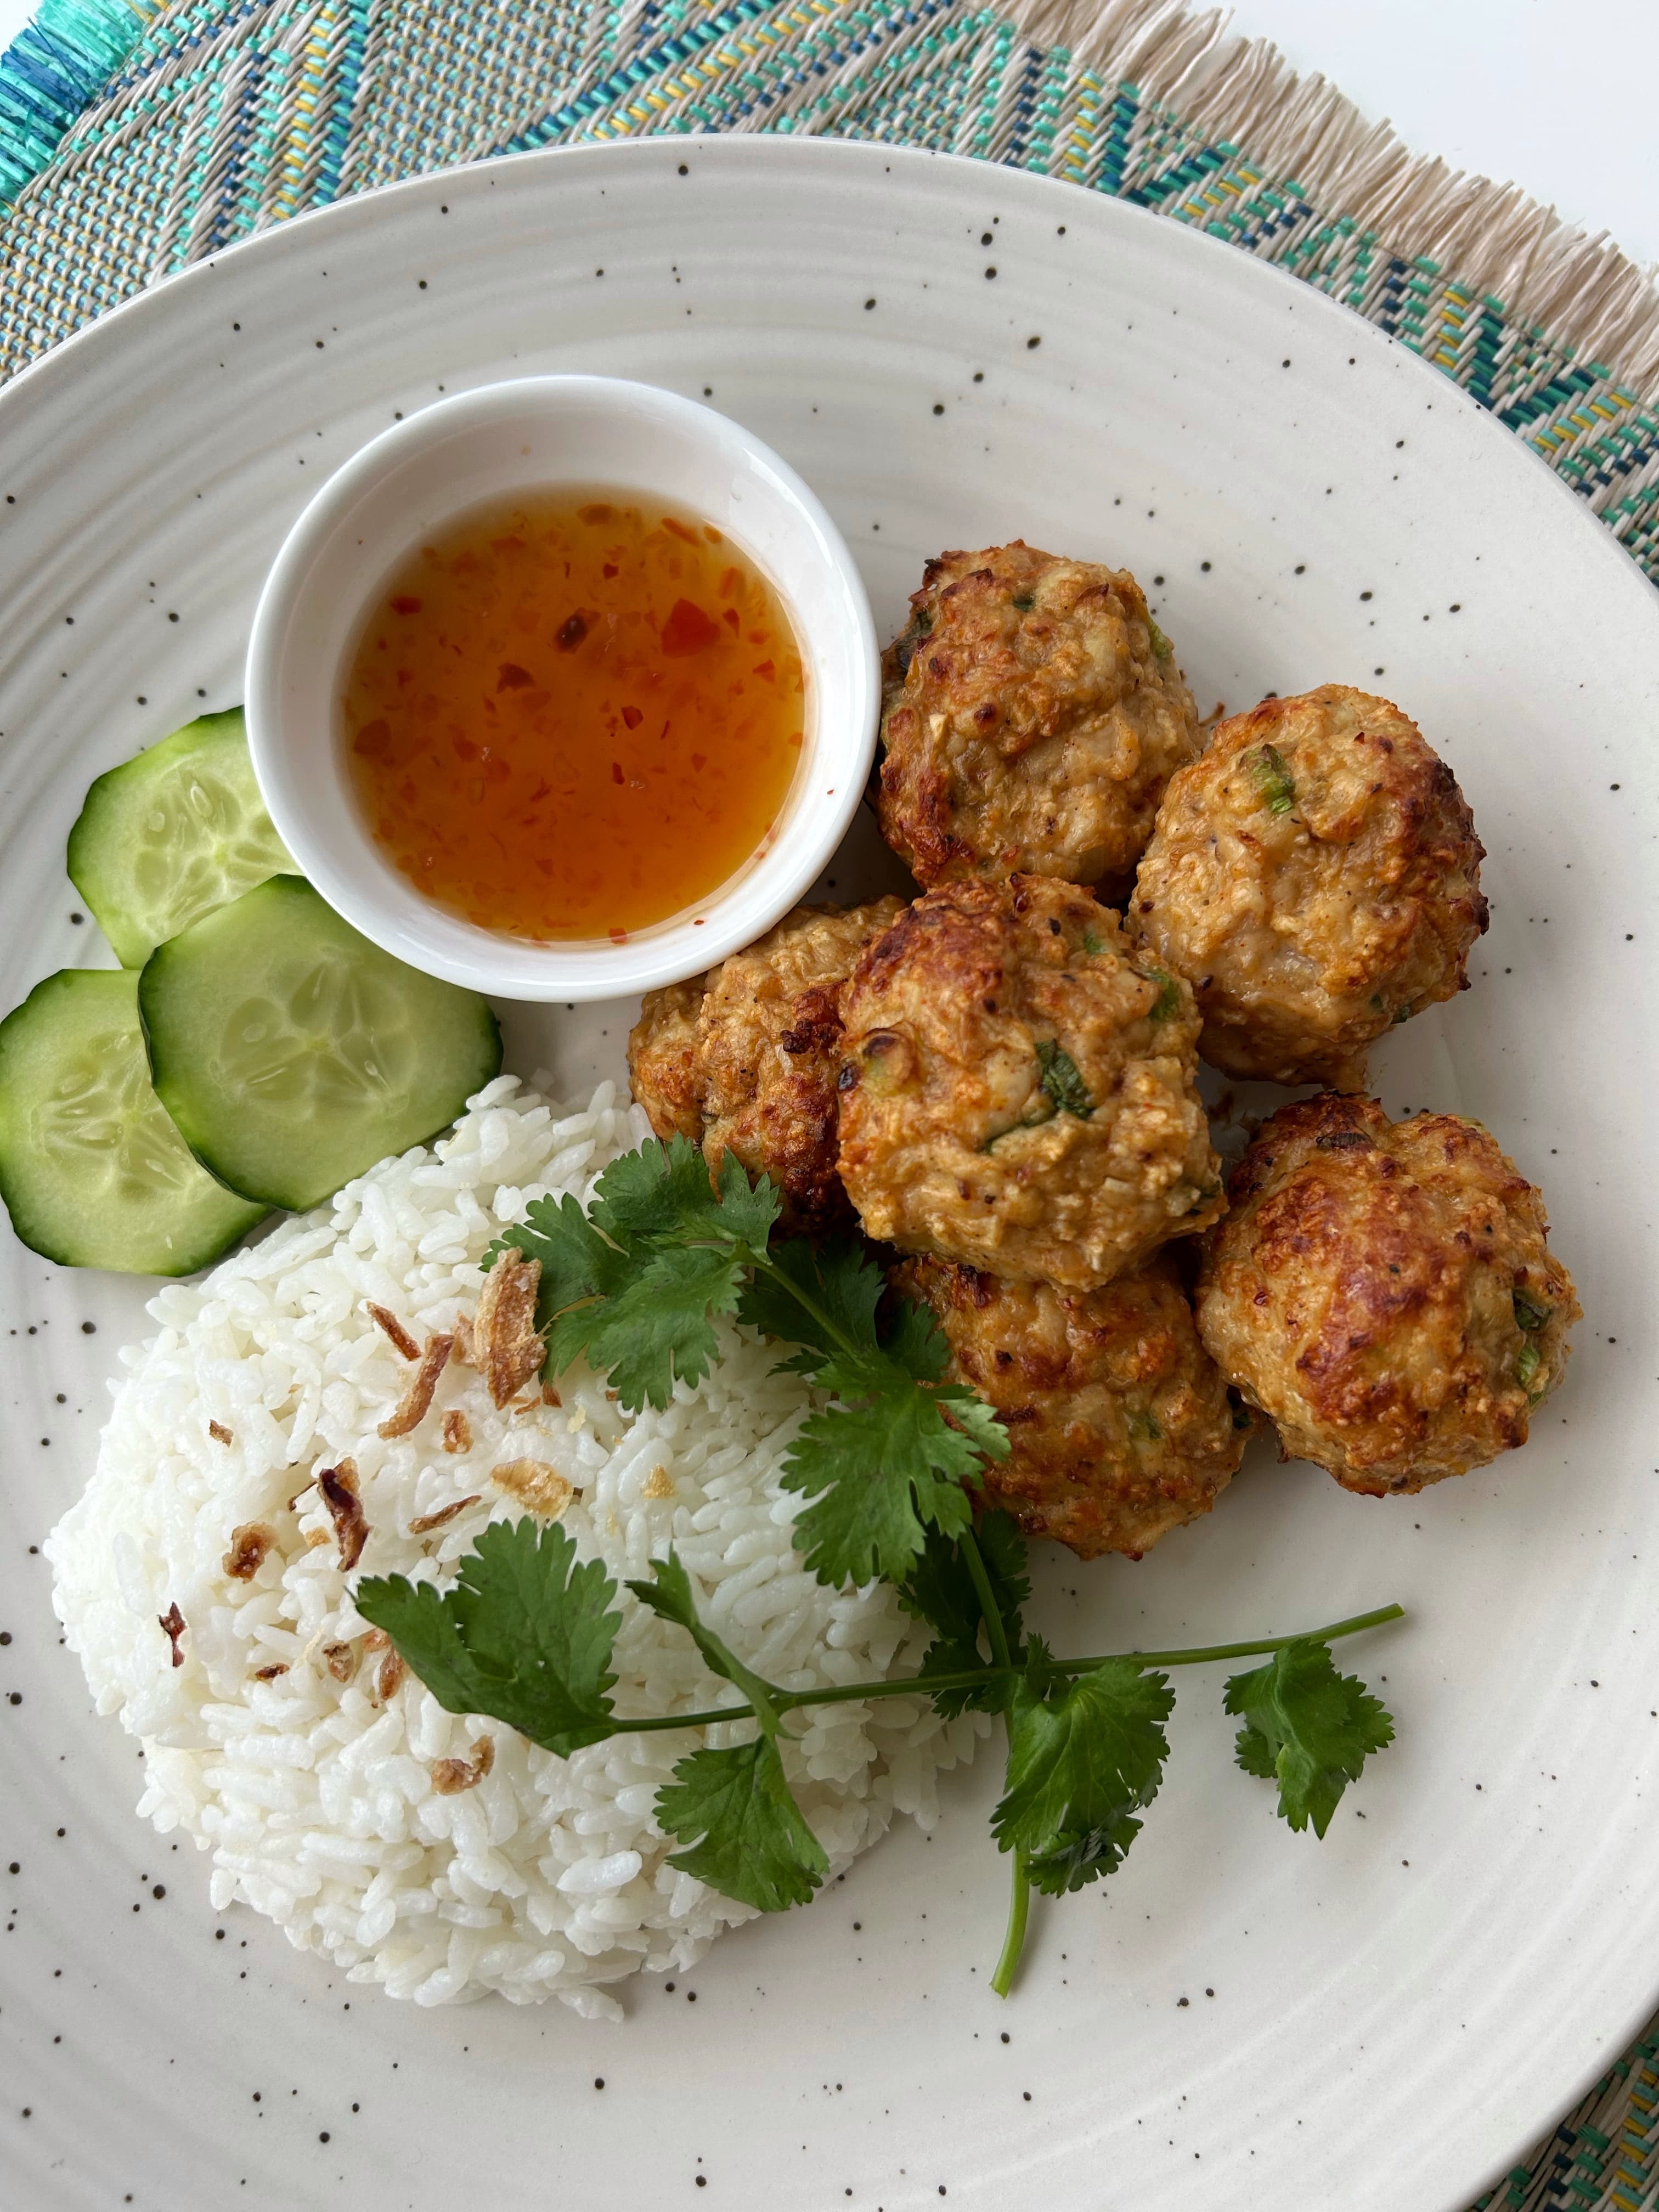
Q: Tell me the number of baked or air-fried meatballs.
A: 6